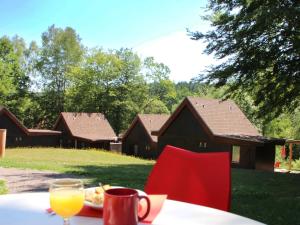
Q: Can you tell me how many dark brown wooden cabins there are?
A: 4